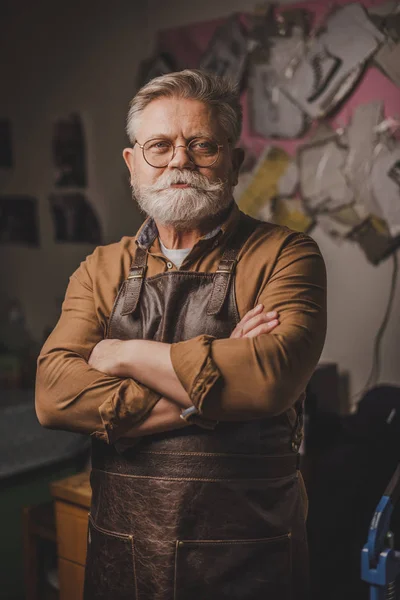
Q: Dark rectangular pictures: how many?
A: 4